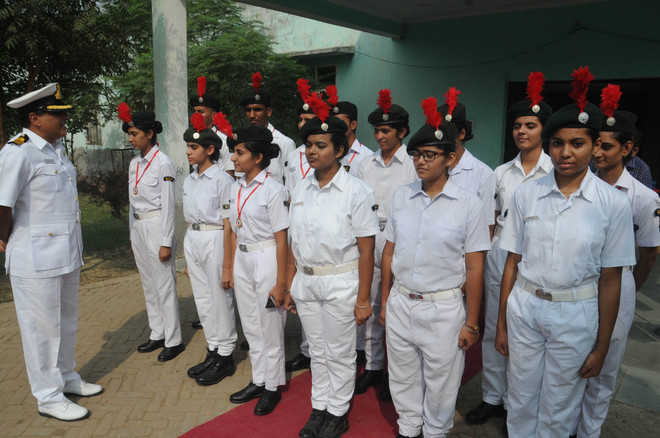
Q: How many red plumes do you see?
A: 14